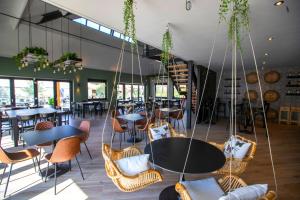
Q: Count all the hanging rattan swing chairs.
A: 4